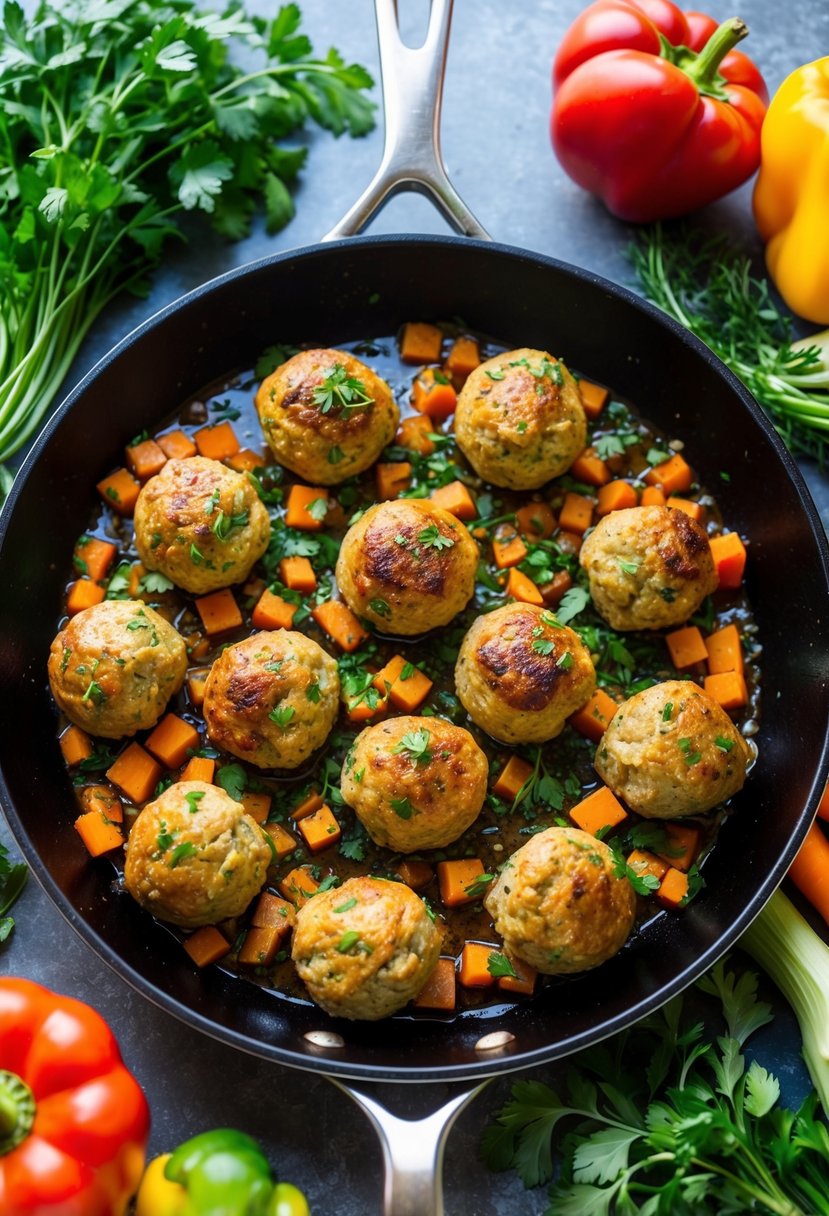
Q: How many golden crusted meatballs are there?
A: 13